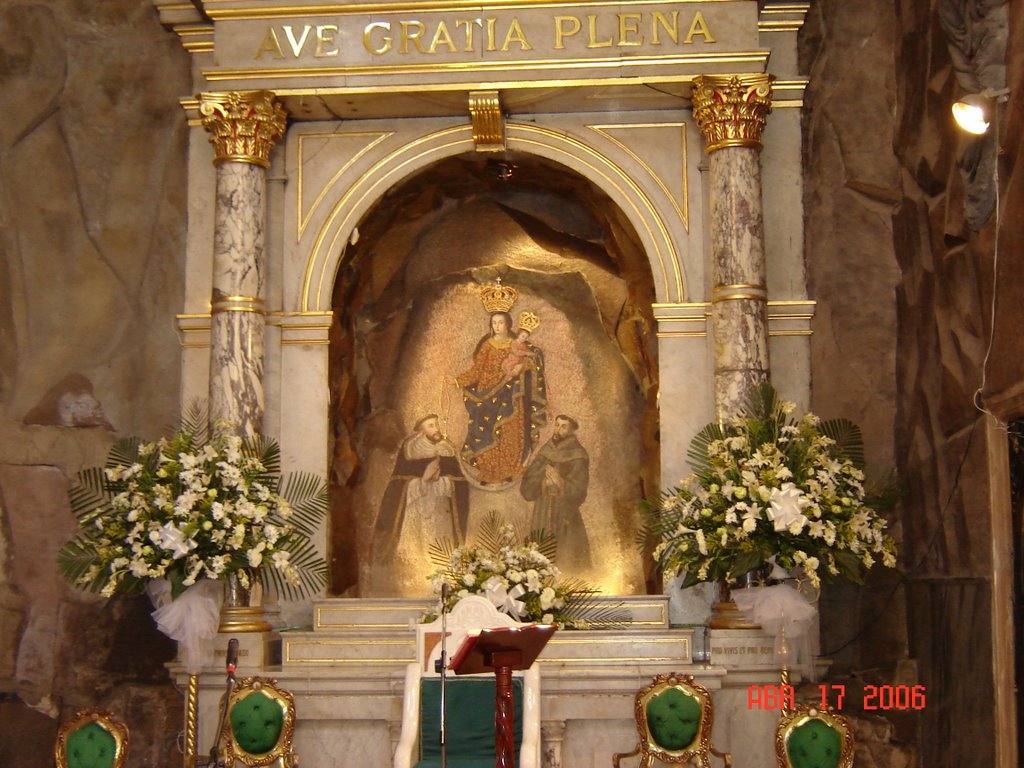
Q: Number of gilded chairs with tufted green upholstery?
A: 4